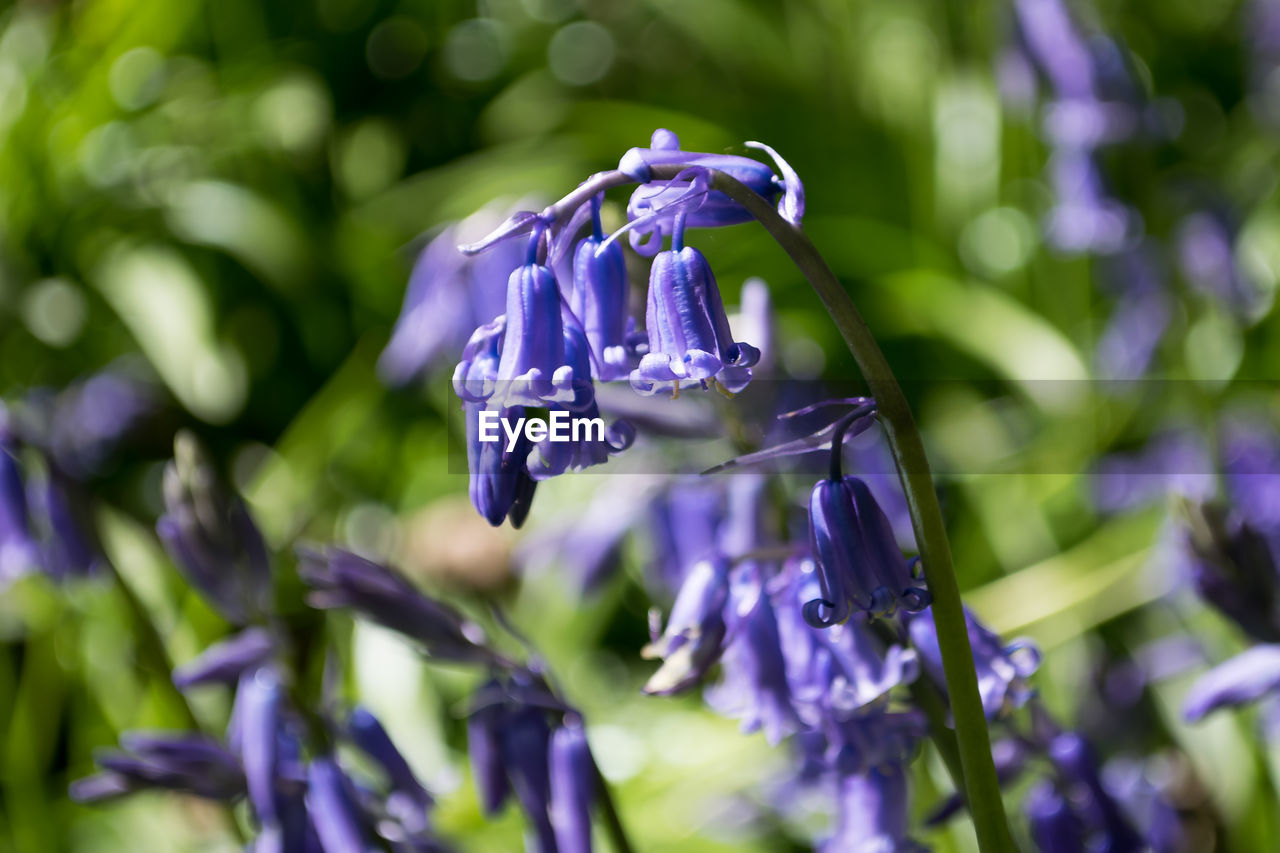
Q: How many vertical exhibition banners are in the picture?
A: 0